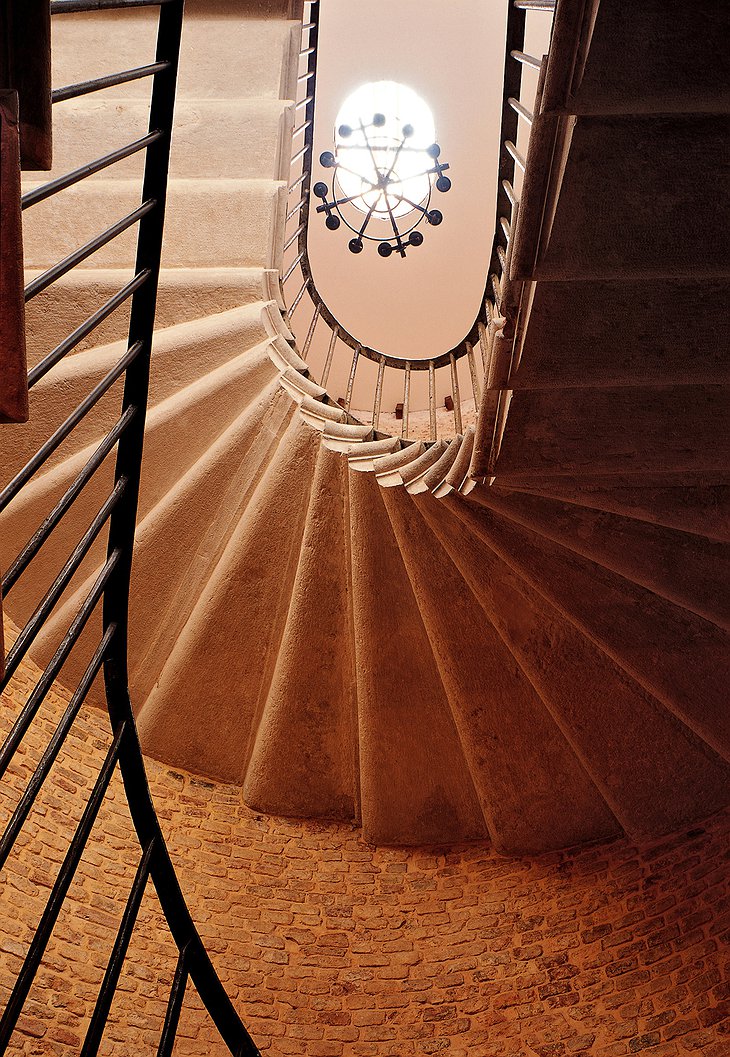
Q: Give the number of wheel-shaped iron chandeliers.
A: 1